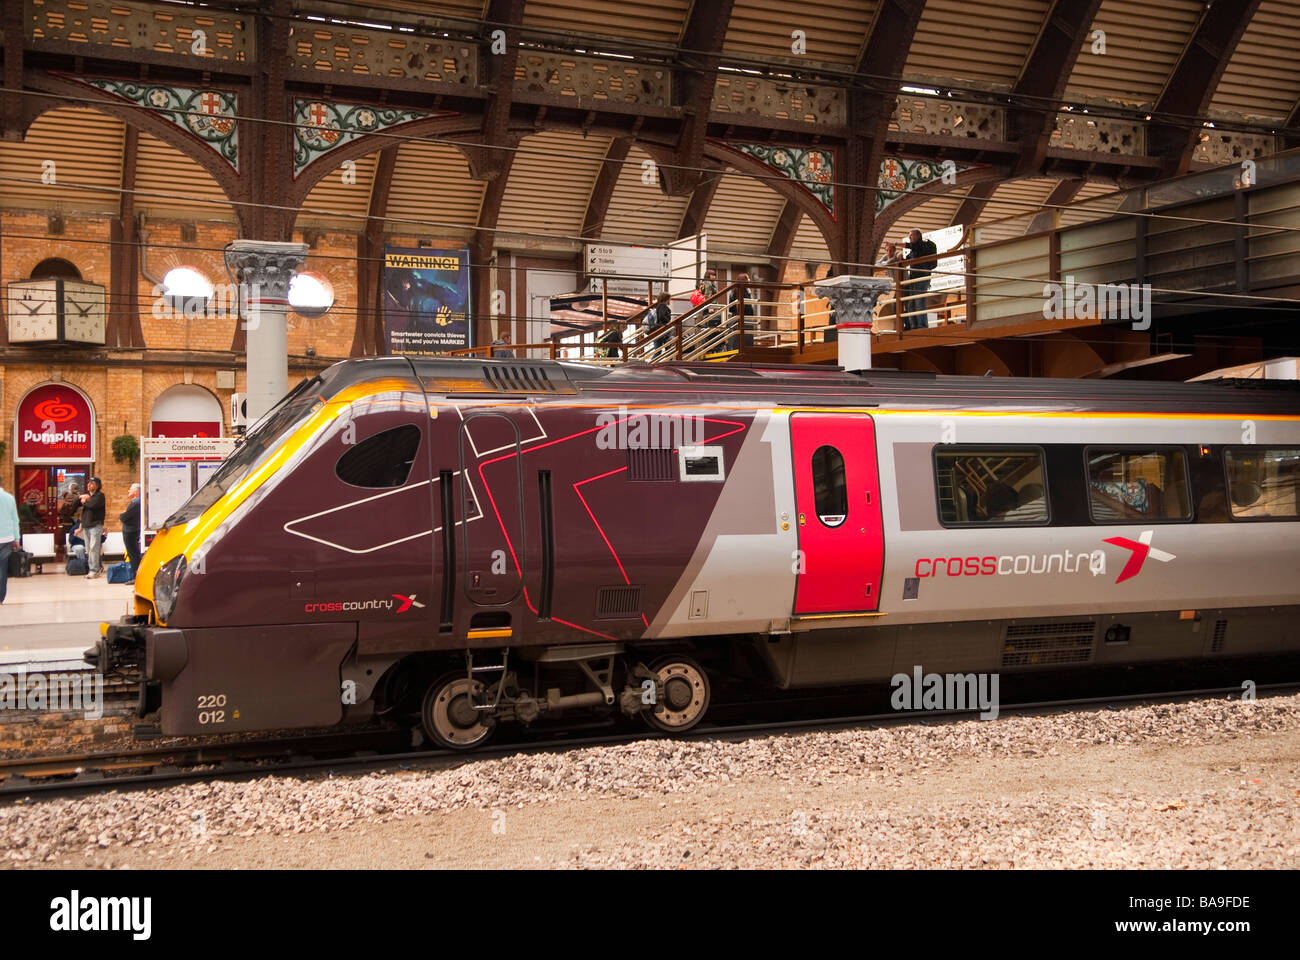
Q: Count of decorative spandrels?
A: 4